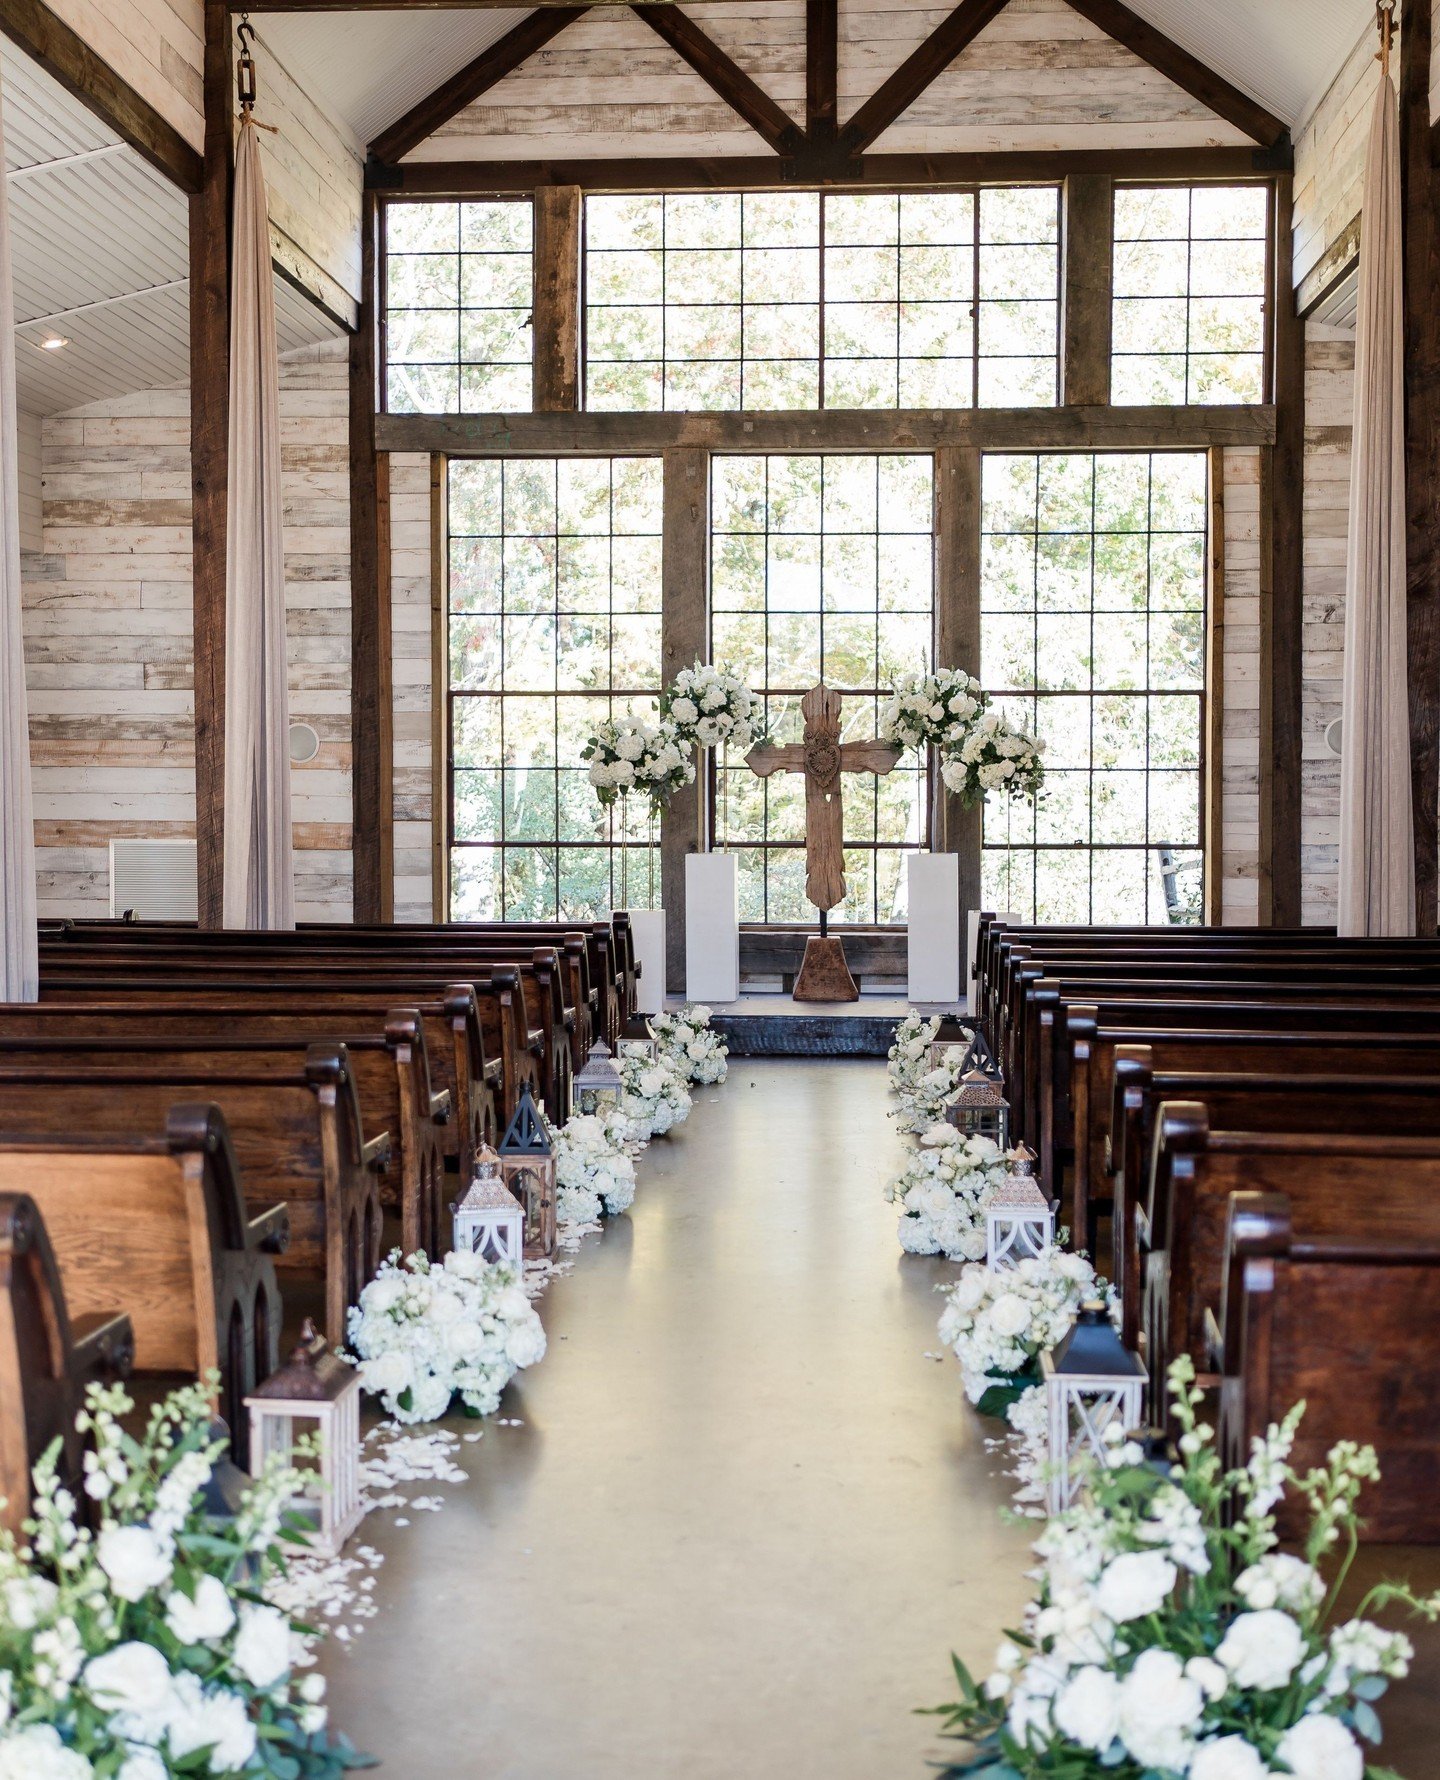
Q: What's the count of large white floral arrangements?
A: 14